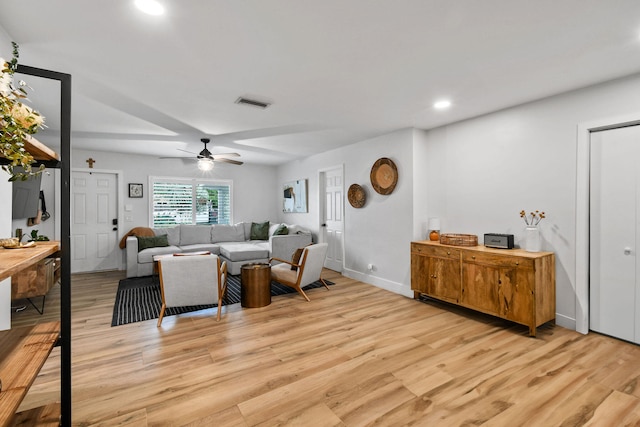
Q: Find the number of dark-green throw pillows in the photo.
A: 3